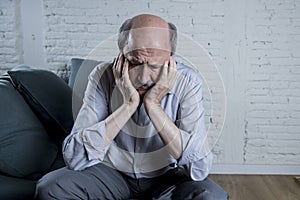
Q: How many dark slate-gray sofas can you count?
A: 1